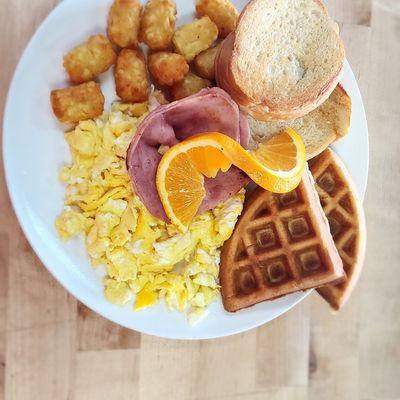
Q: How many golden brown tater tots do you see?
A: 10